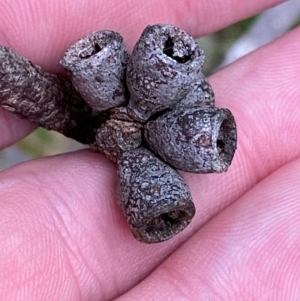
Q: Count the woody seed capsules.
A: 5